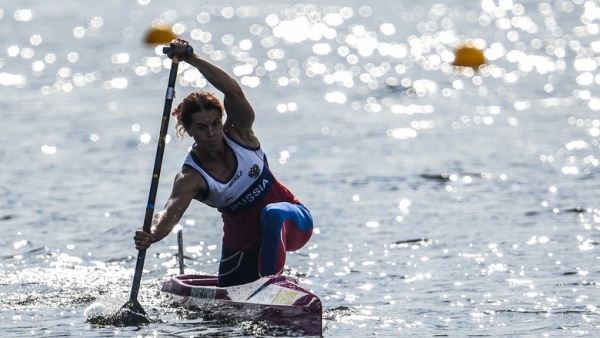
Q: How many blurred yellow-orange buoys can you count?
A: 2